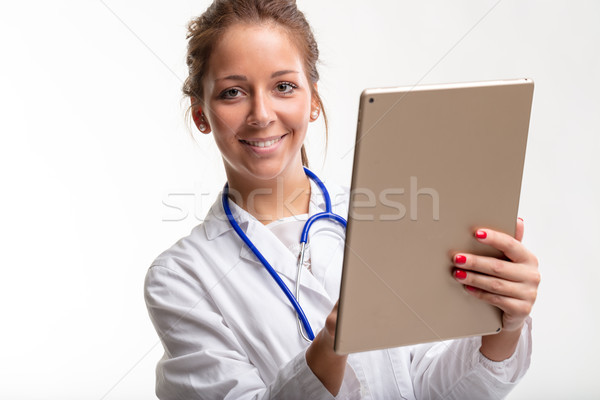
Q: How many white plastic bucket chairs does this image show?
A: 0